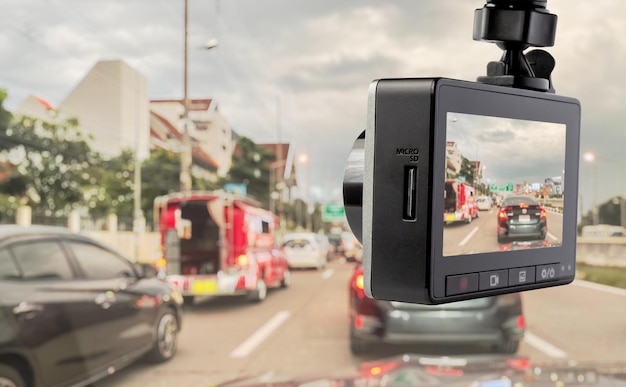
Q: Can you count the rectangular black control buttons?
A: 4